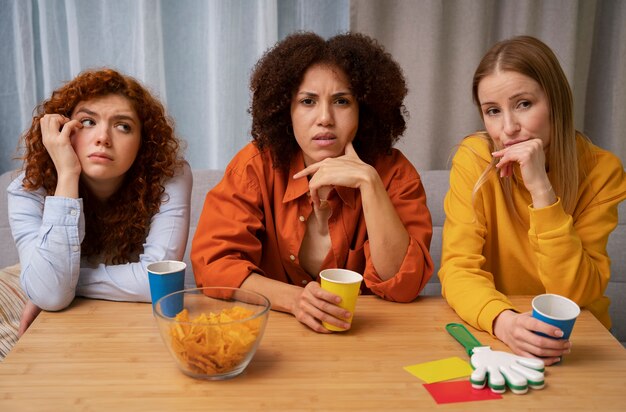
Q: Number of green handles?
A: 1